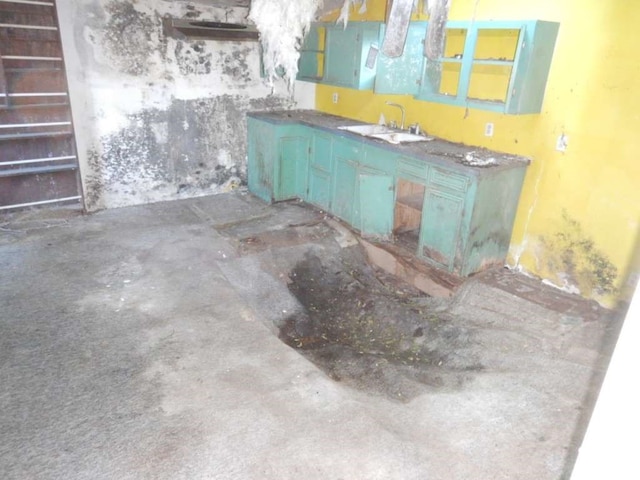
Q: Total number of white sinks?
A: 1